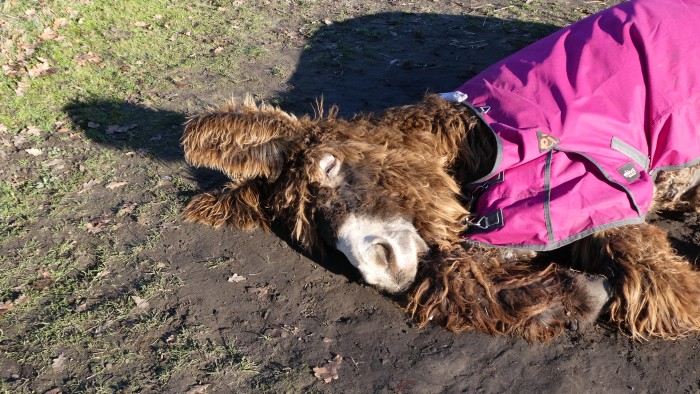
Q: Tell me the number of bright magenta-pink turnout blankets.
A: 1